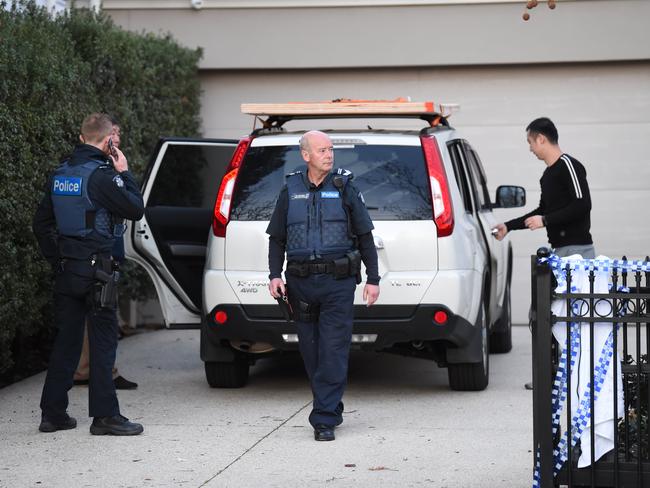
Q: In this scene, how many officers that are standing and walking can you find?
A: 2